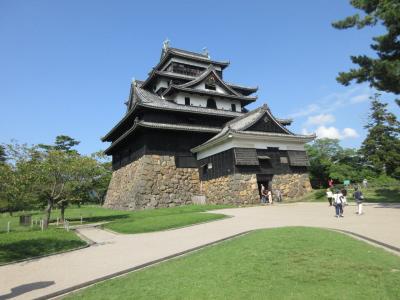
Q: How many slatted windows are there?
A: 2